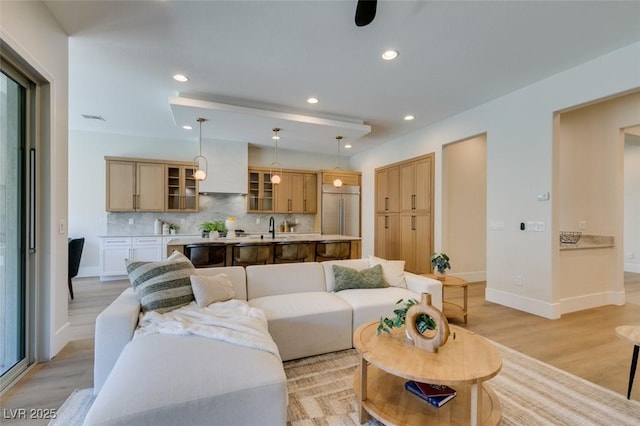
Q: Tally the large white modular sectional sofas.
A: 1